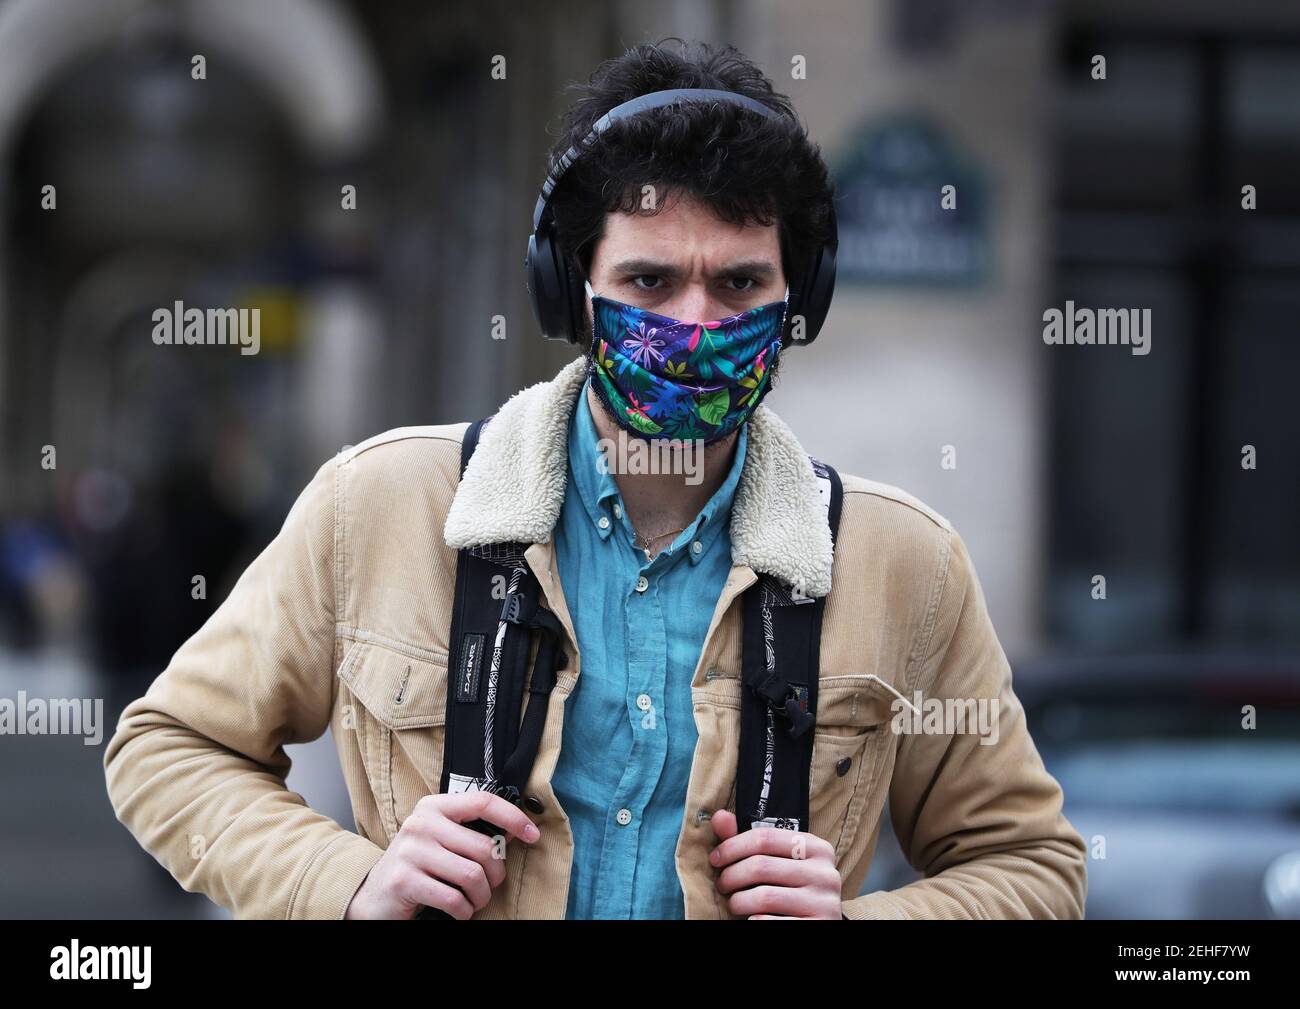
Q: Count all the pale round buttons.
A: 6